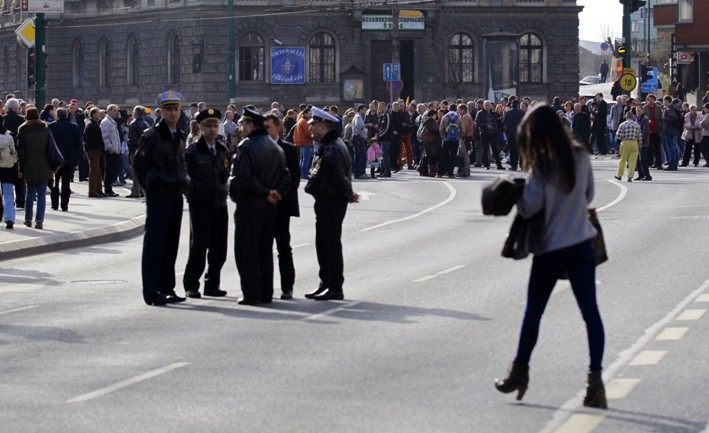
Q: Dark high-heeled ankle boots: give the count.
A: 2